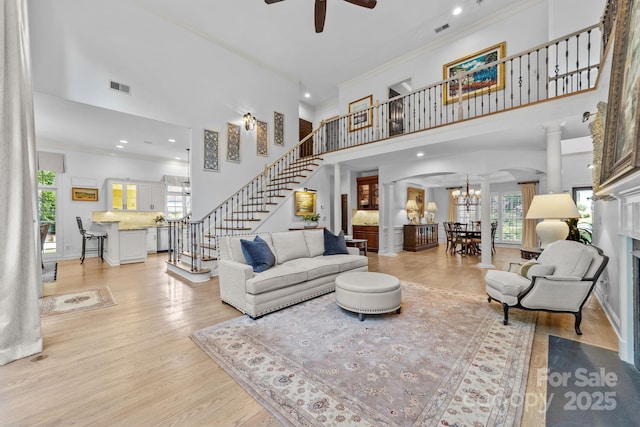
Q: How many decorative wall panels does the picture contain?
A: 4